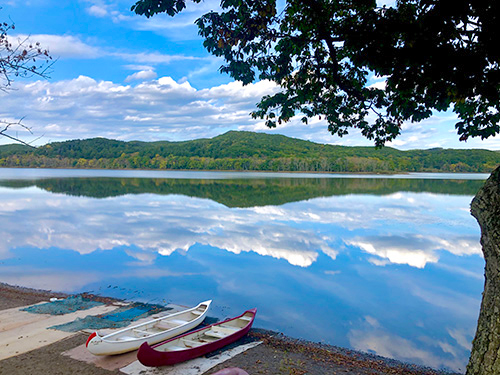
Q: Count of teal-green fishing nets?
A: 2